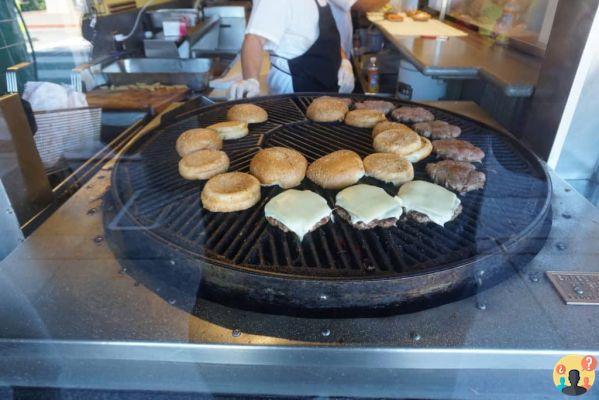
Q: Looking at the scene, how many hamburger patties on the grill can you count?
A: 8